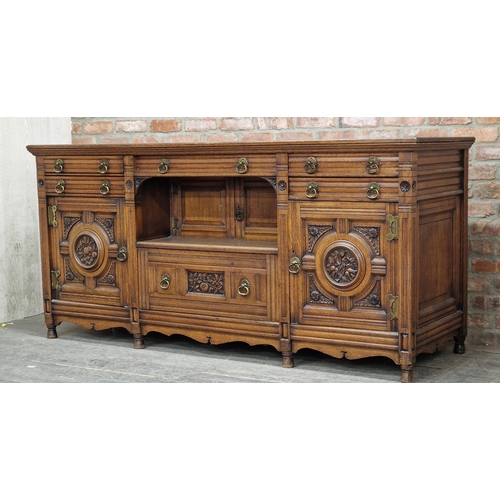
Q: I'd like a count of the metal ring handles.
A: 15